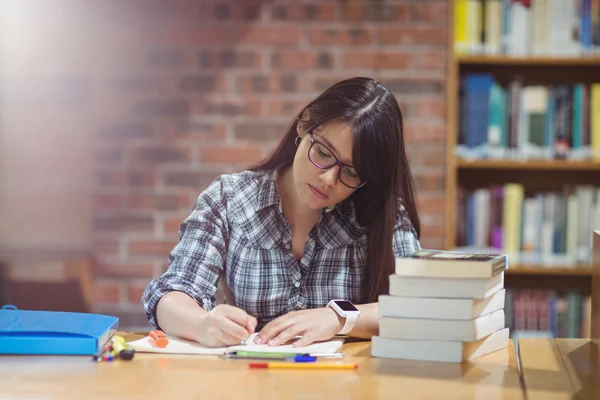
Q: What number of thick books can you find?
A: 5